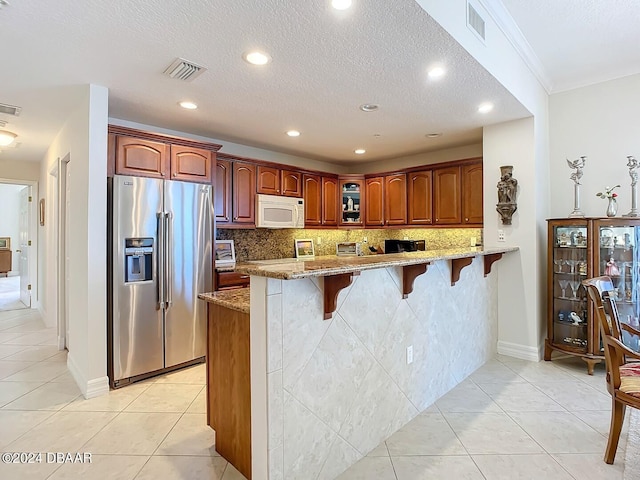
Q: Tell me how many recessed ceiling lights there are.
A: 9